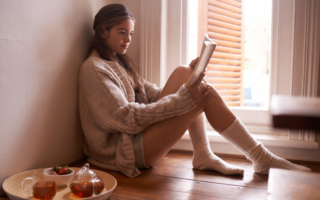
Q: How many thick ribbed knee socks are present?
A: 2